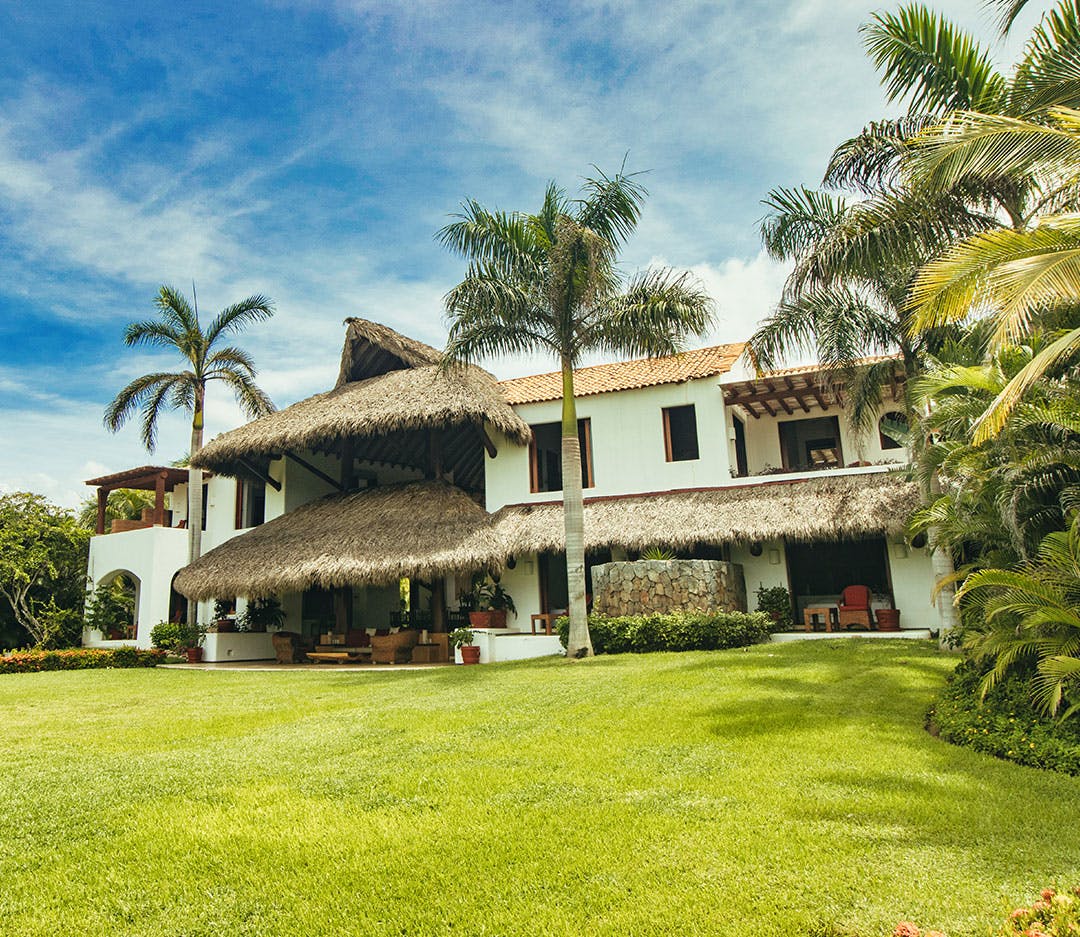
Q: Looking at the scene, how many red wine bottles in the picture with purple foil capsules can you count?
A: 0